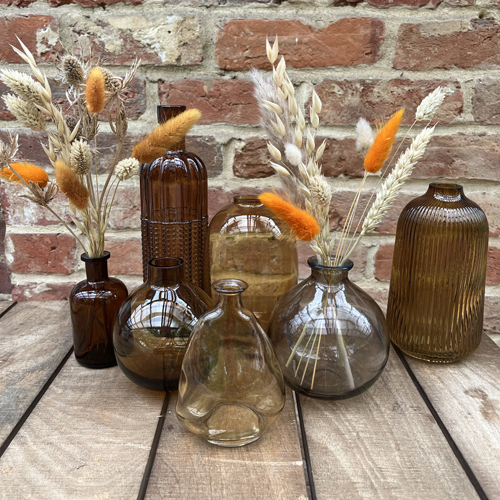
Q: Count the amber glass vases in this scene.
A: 7